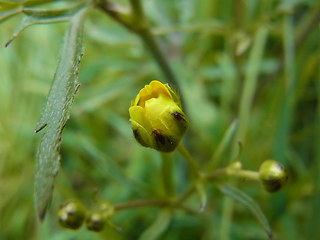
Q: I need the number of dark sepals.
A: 3